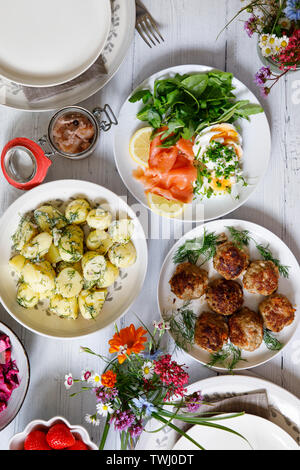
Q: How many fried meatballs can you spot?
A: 7